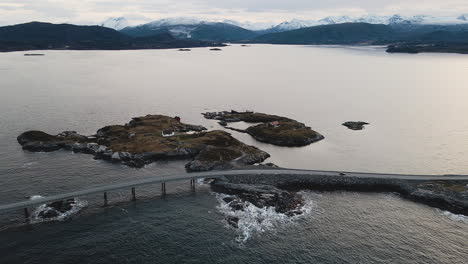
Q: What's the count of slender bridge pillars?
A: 5